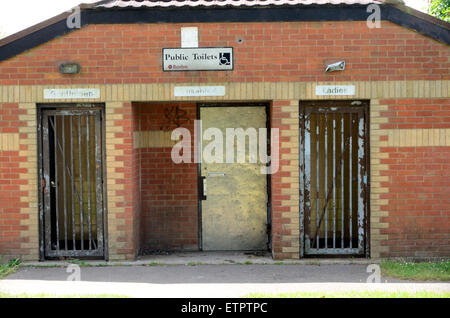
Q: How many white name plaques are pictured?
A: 3